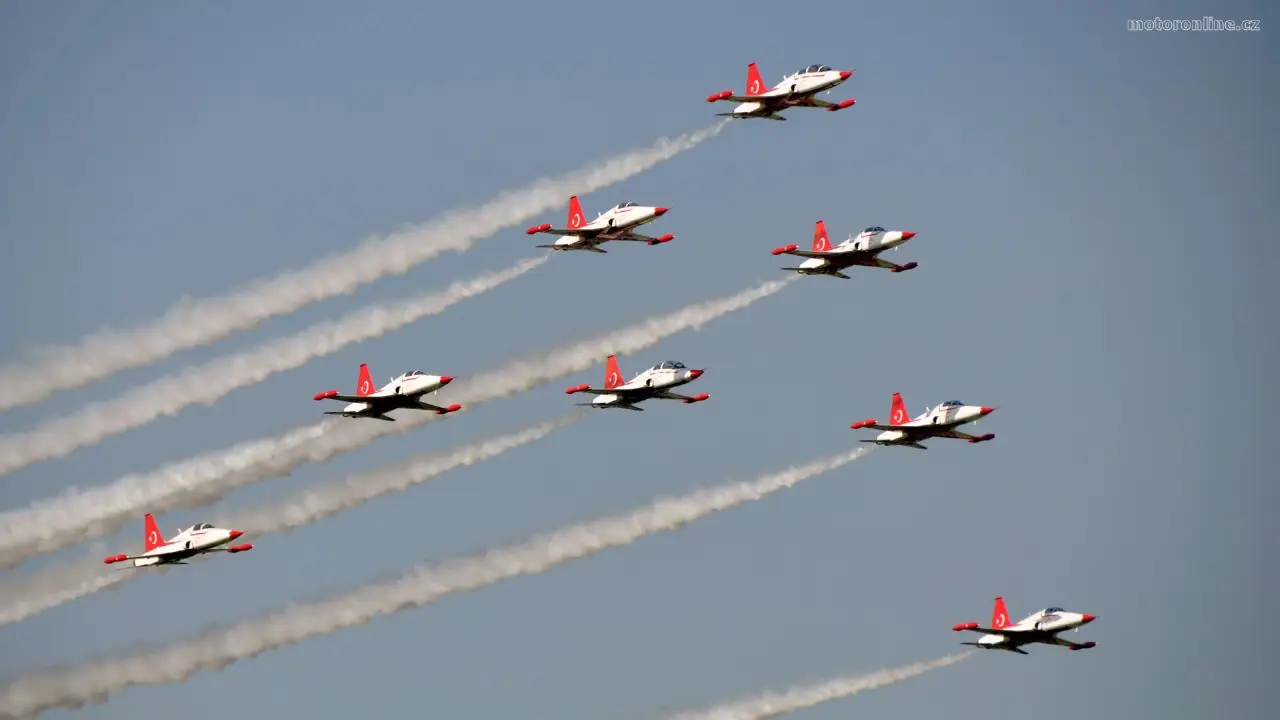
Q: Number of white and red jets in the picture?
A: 8